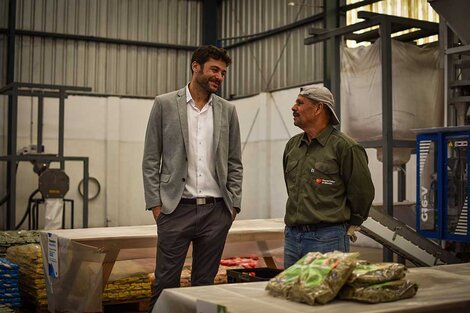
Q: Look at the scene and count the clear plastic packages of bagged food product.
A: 3